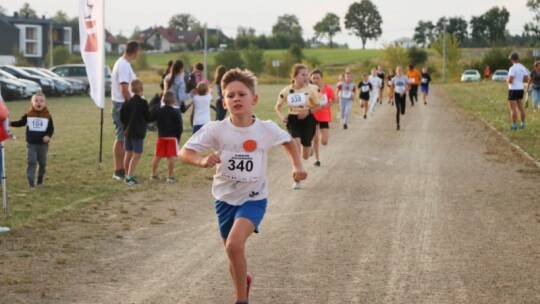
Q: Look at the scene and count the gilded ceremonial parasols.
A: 0